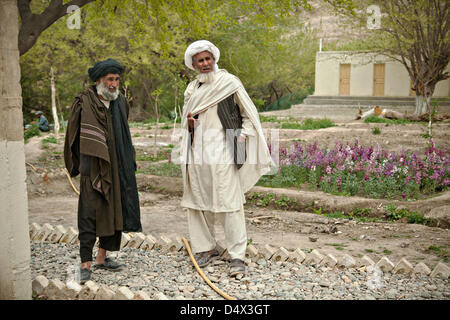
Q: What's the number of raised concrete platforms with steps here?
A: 1